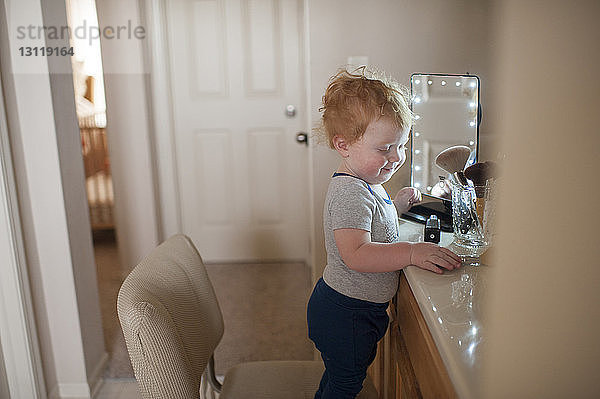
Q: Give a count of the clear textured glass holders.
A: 1